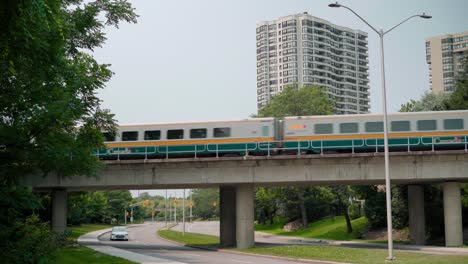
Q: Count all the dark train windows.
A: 12